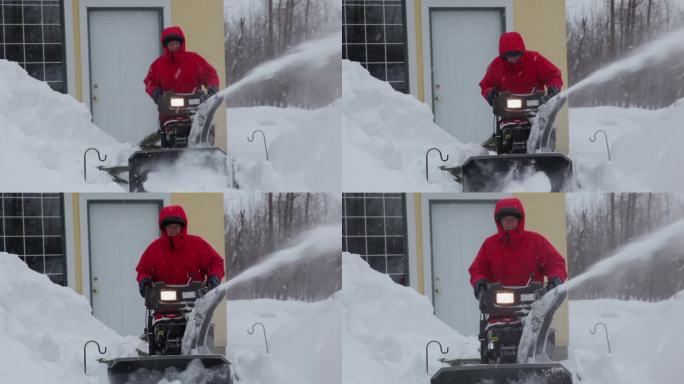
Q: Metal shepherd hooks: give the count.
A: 8